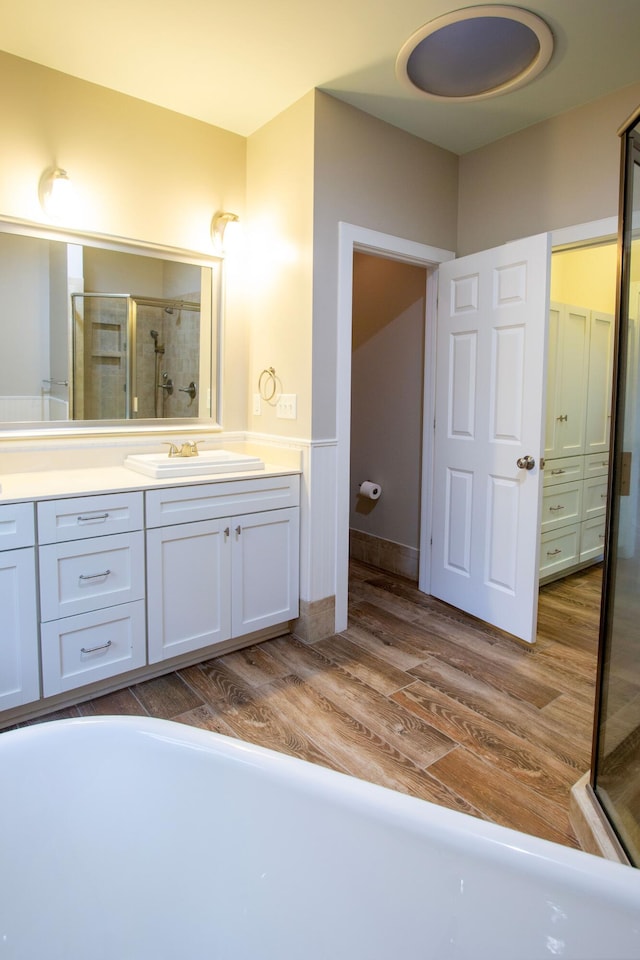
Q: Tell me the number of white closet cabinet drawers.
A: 6